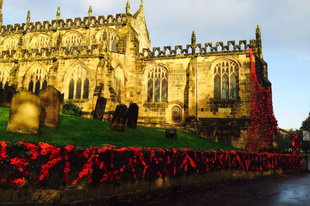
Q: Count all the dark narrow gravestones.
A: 3